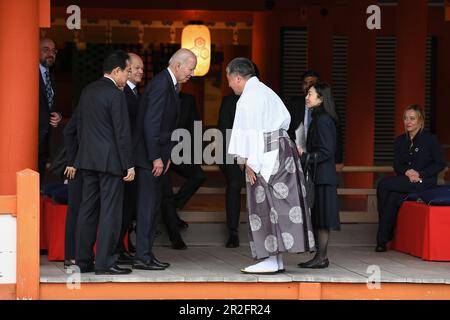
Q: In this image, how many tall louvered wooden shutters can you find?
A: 4